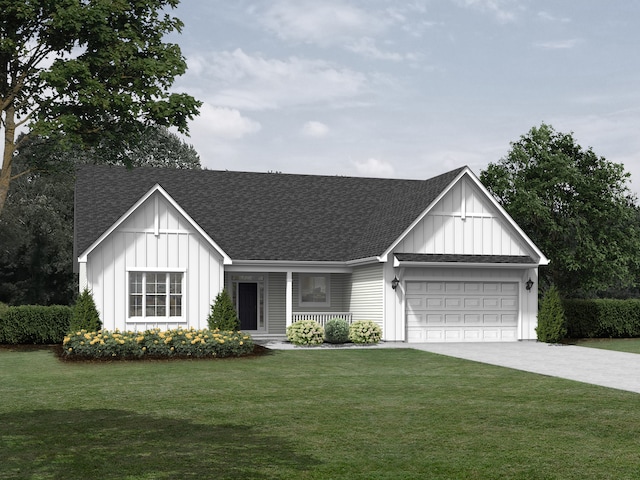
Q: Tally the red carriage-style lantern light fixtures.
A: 0